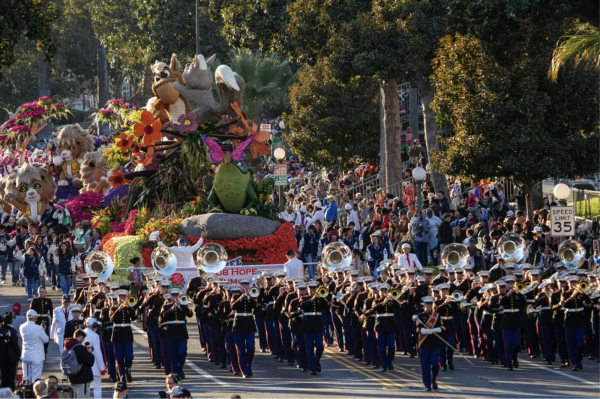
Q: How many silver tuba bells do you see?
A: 7